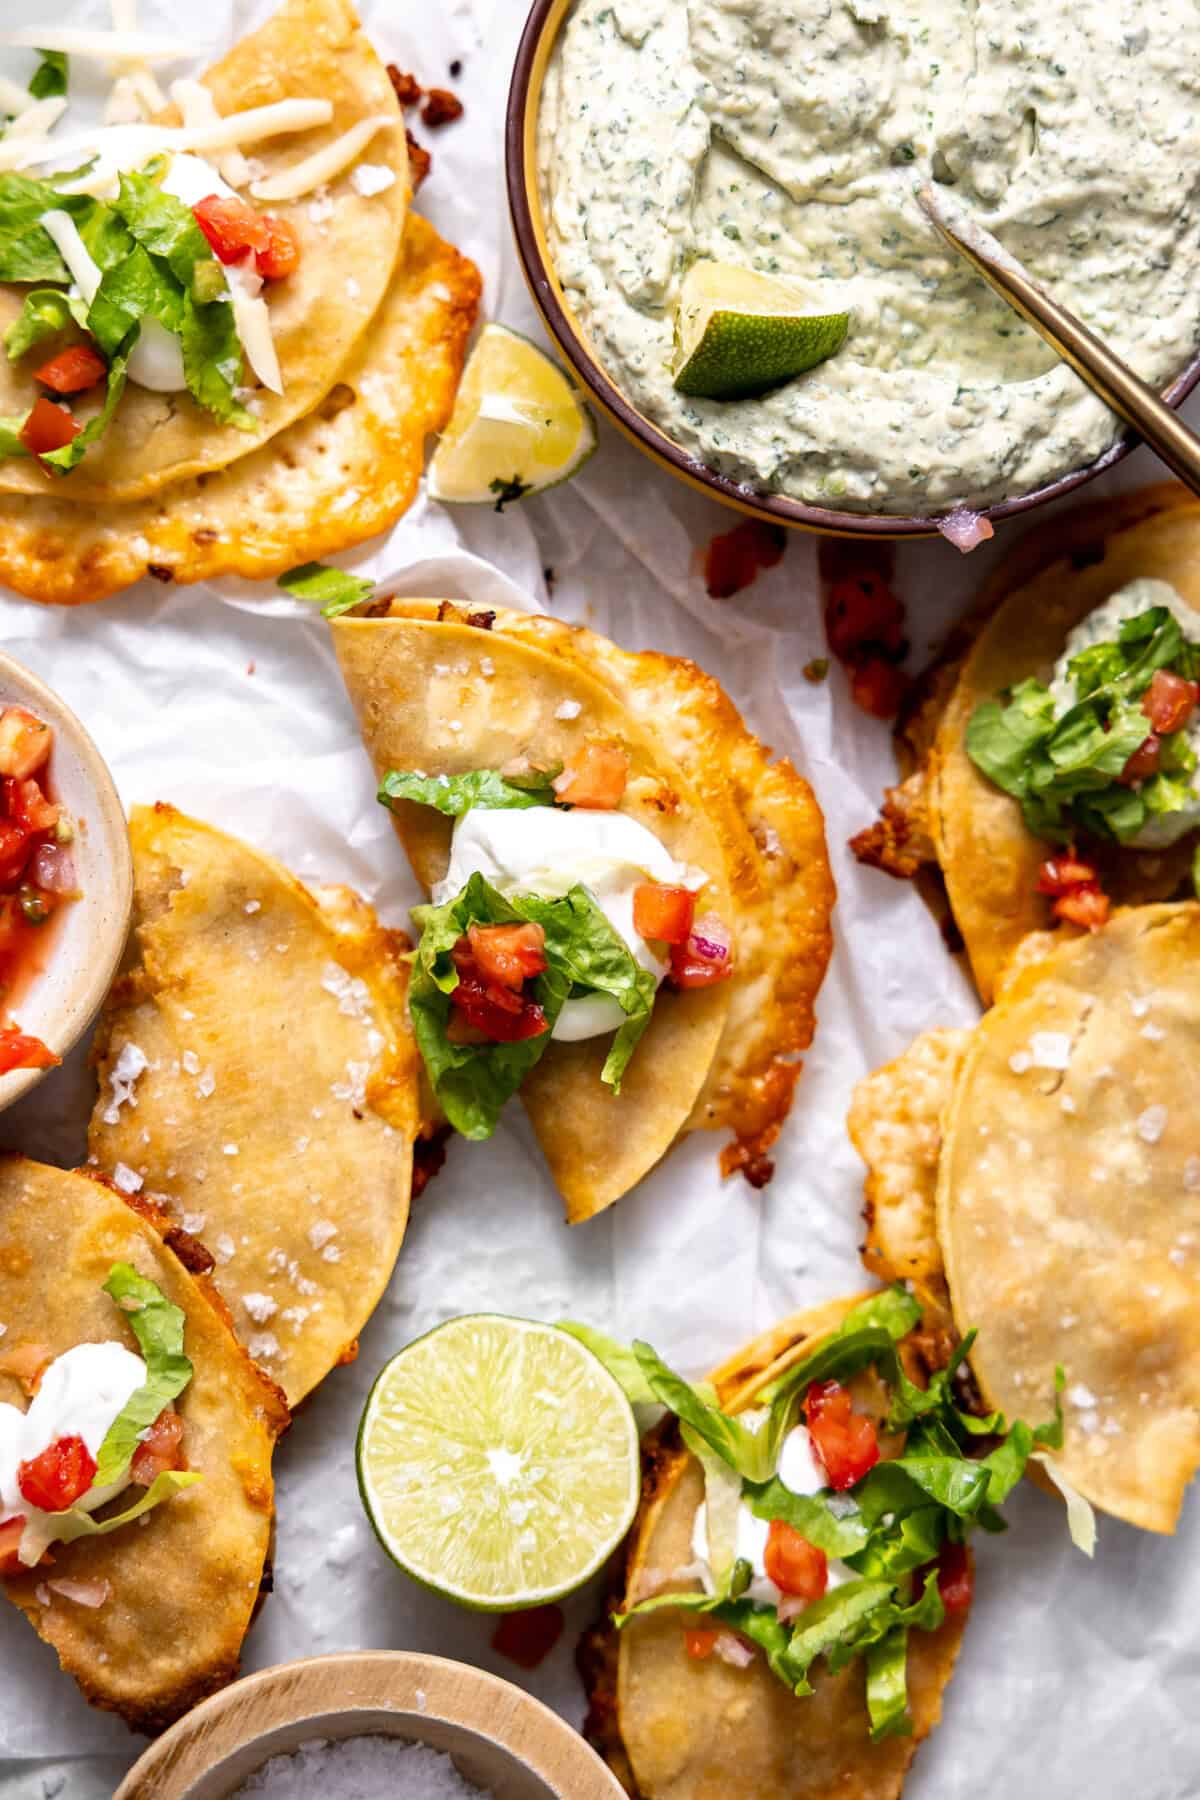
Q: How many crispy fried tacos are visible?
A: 7